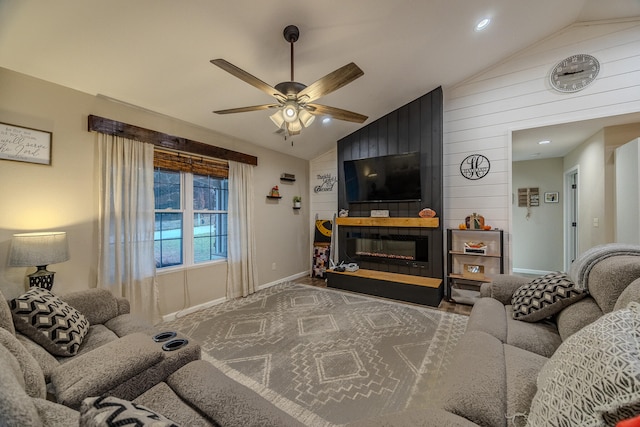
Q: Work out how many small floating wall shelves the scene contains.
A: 3